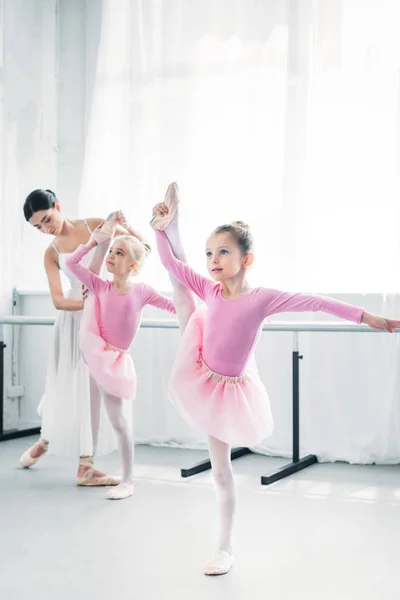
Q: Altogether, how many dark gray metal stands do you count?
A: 3